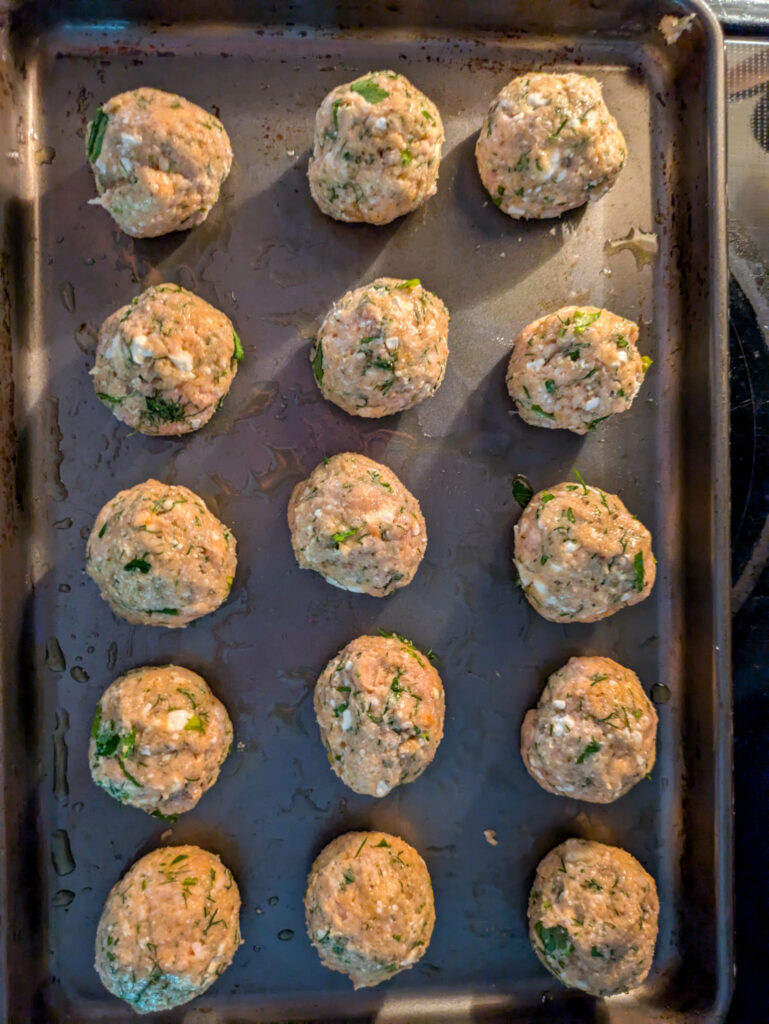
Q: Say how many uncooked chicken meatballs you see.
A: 15